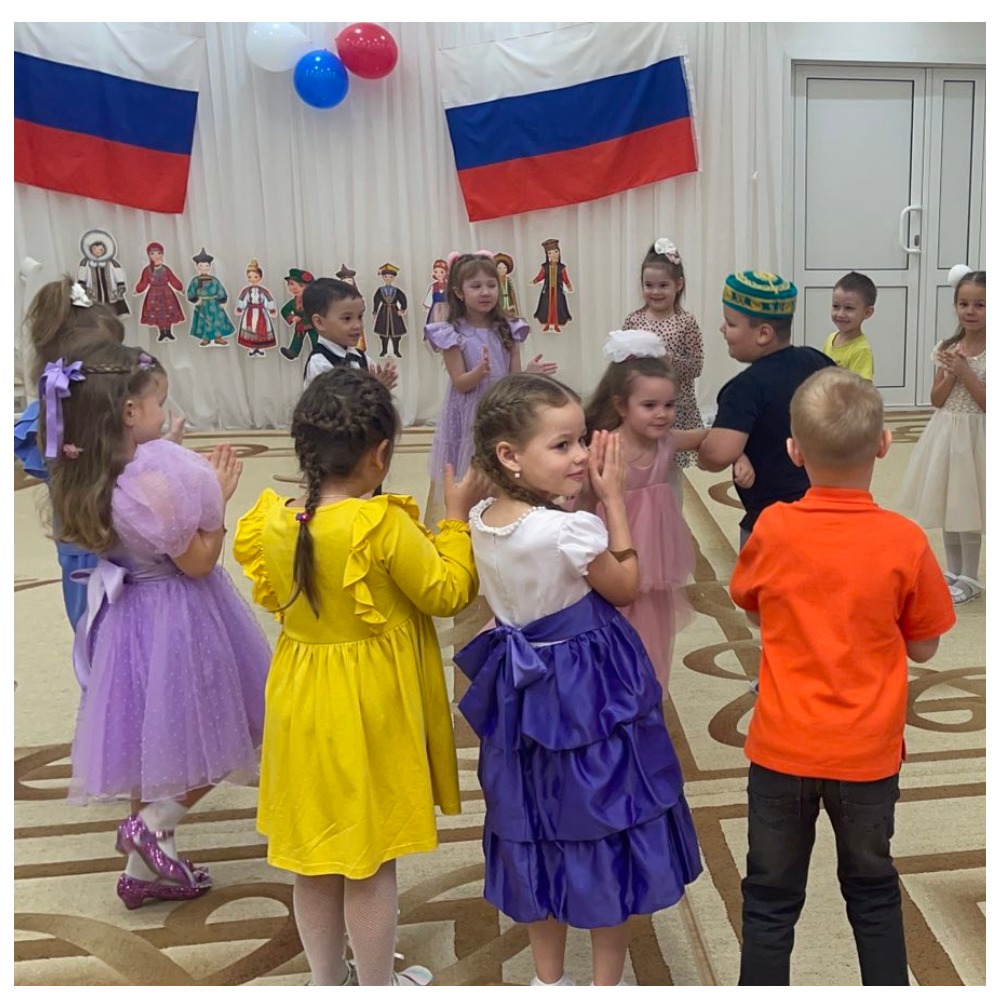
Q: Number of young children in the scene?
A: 12